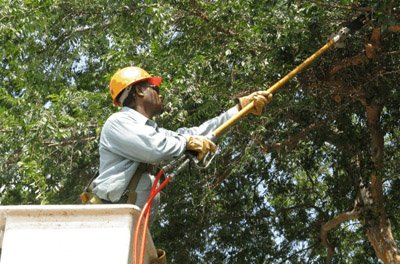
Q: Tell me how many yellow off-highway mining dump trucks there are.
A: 0